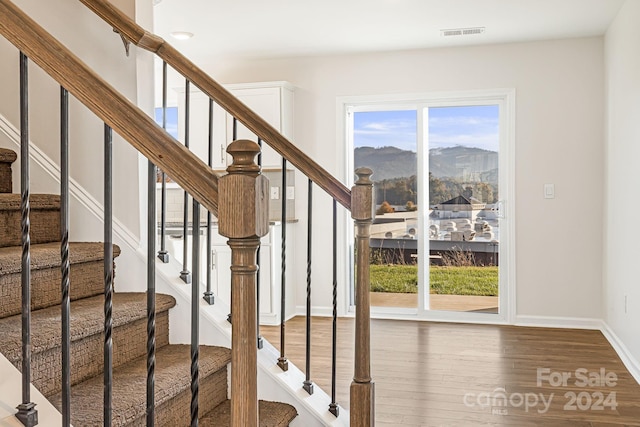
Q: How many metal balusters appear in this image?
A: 13